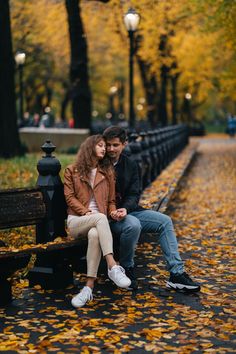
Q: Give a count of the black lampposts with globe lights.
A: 2